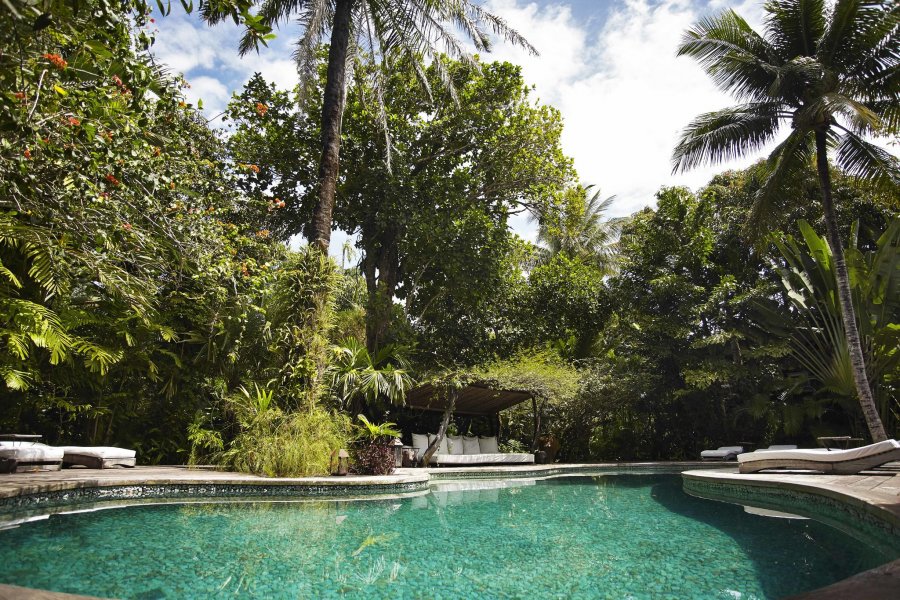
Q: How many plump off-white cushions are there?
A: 5